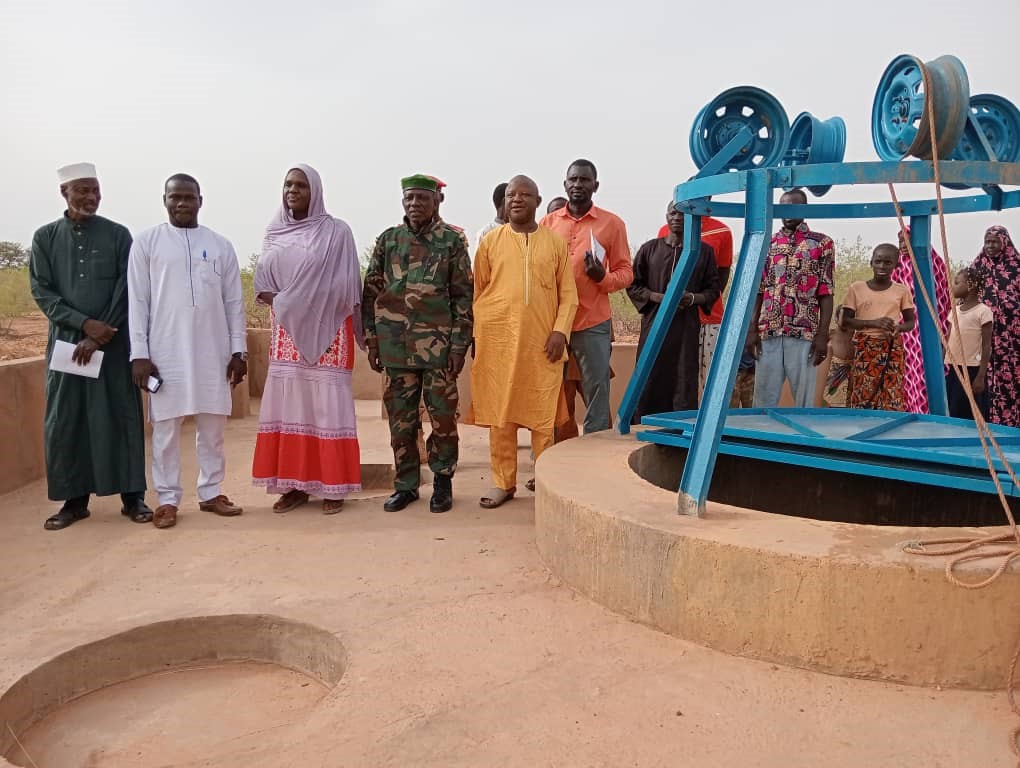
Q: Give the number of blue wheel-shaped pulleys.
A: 4